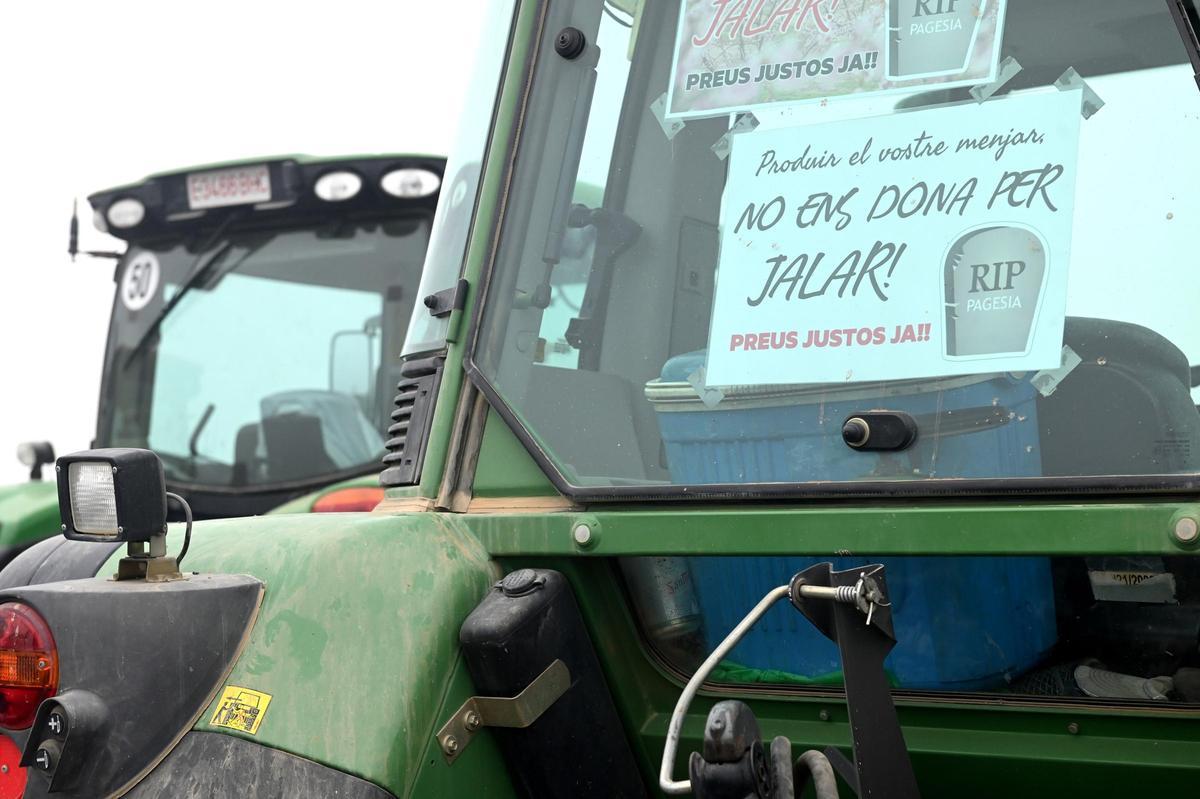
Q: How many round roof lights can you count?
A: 3